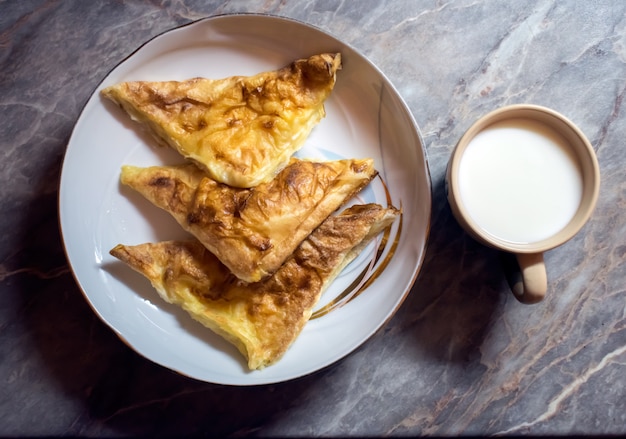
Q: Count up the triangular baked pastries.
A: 3